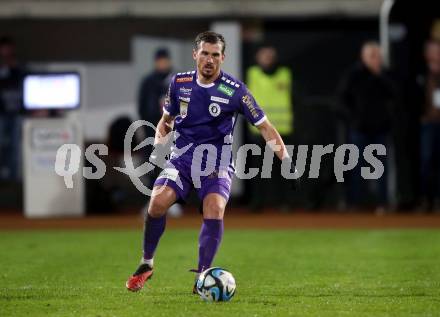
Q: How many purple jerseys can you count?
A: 1